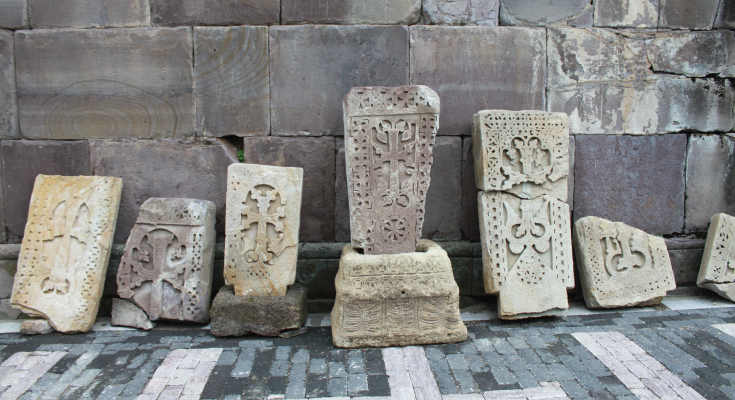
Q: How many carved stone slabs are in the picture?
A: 7